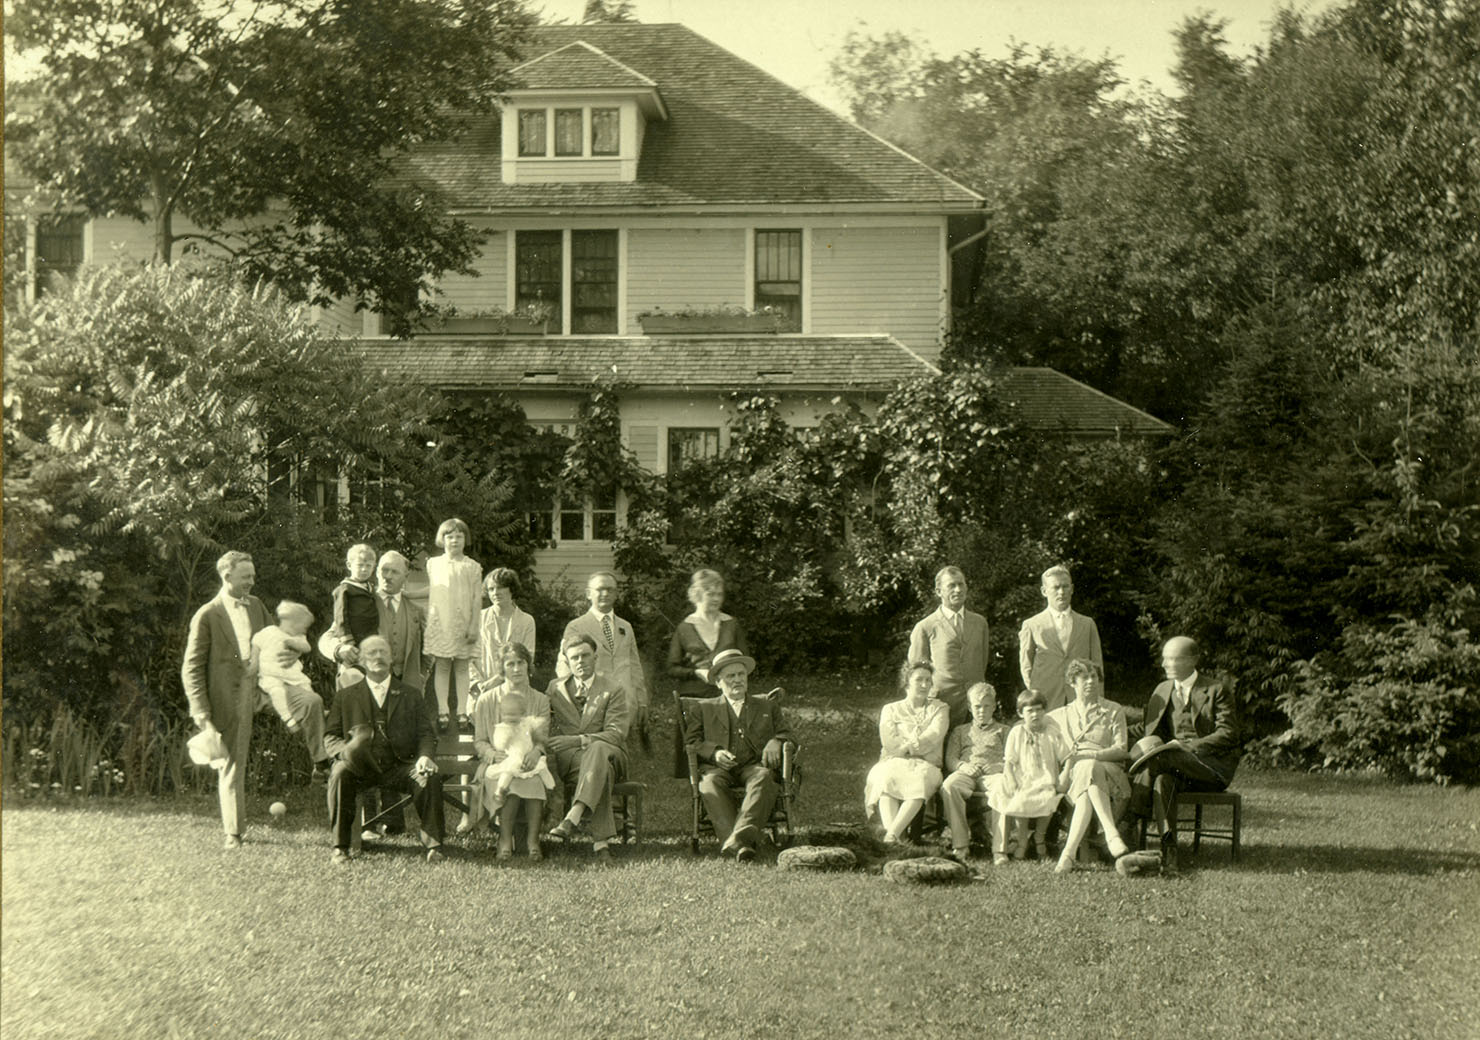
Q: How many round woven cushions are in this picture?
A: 2